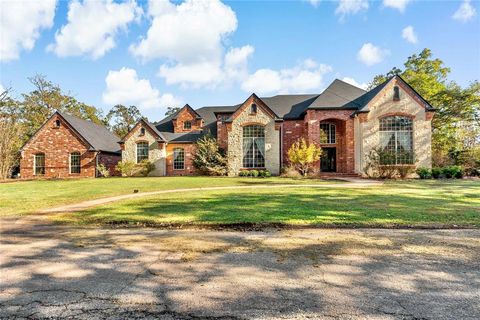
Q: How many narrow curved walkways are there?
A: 1